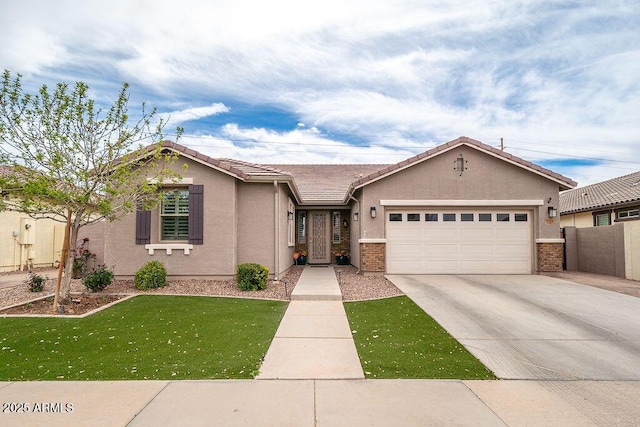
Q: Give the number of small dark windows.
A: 8